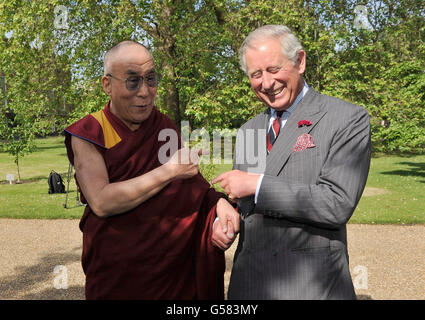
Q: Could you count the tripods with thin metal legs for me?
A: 1